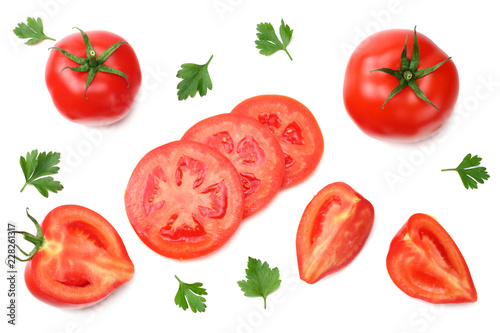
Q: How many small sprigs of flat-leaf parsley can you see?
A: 7